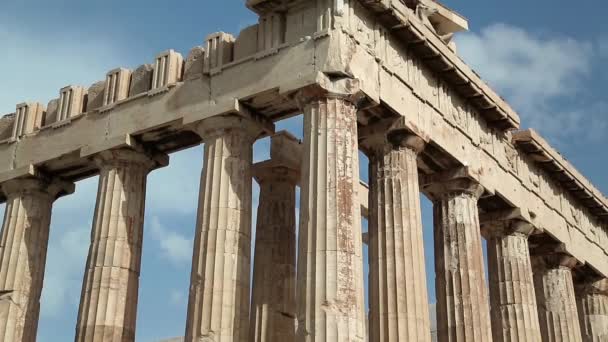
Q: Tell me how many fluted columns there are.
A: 10